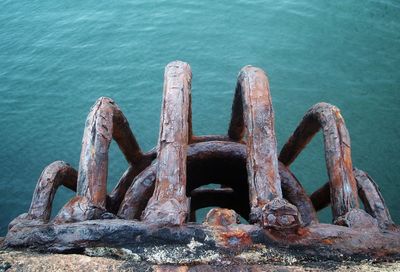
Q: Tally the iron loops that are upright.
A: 6